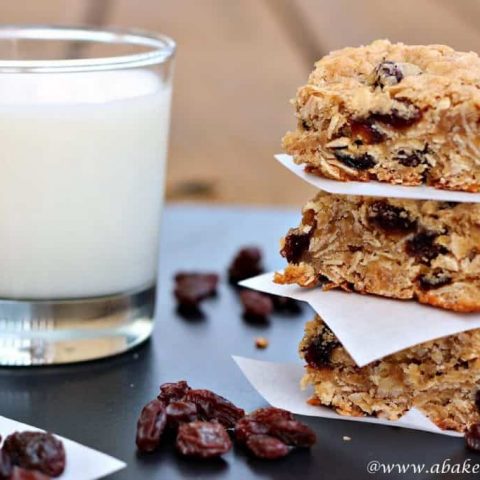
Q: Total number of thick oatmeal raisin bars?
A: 3